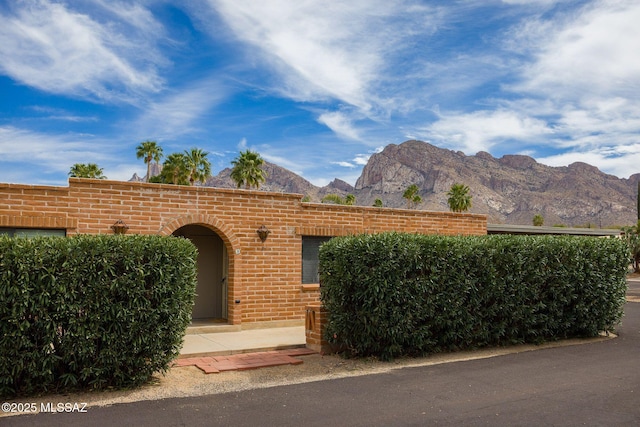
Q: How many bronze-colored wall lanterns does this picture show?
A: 2